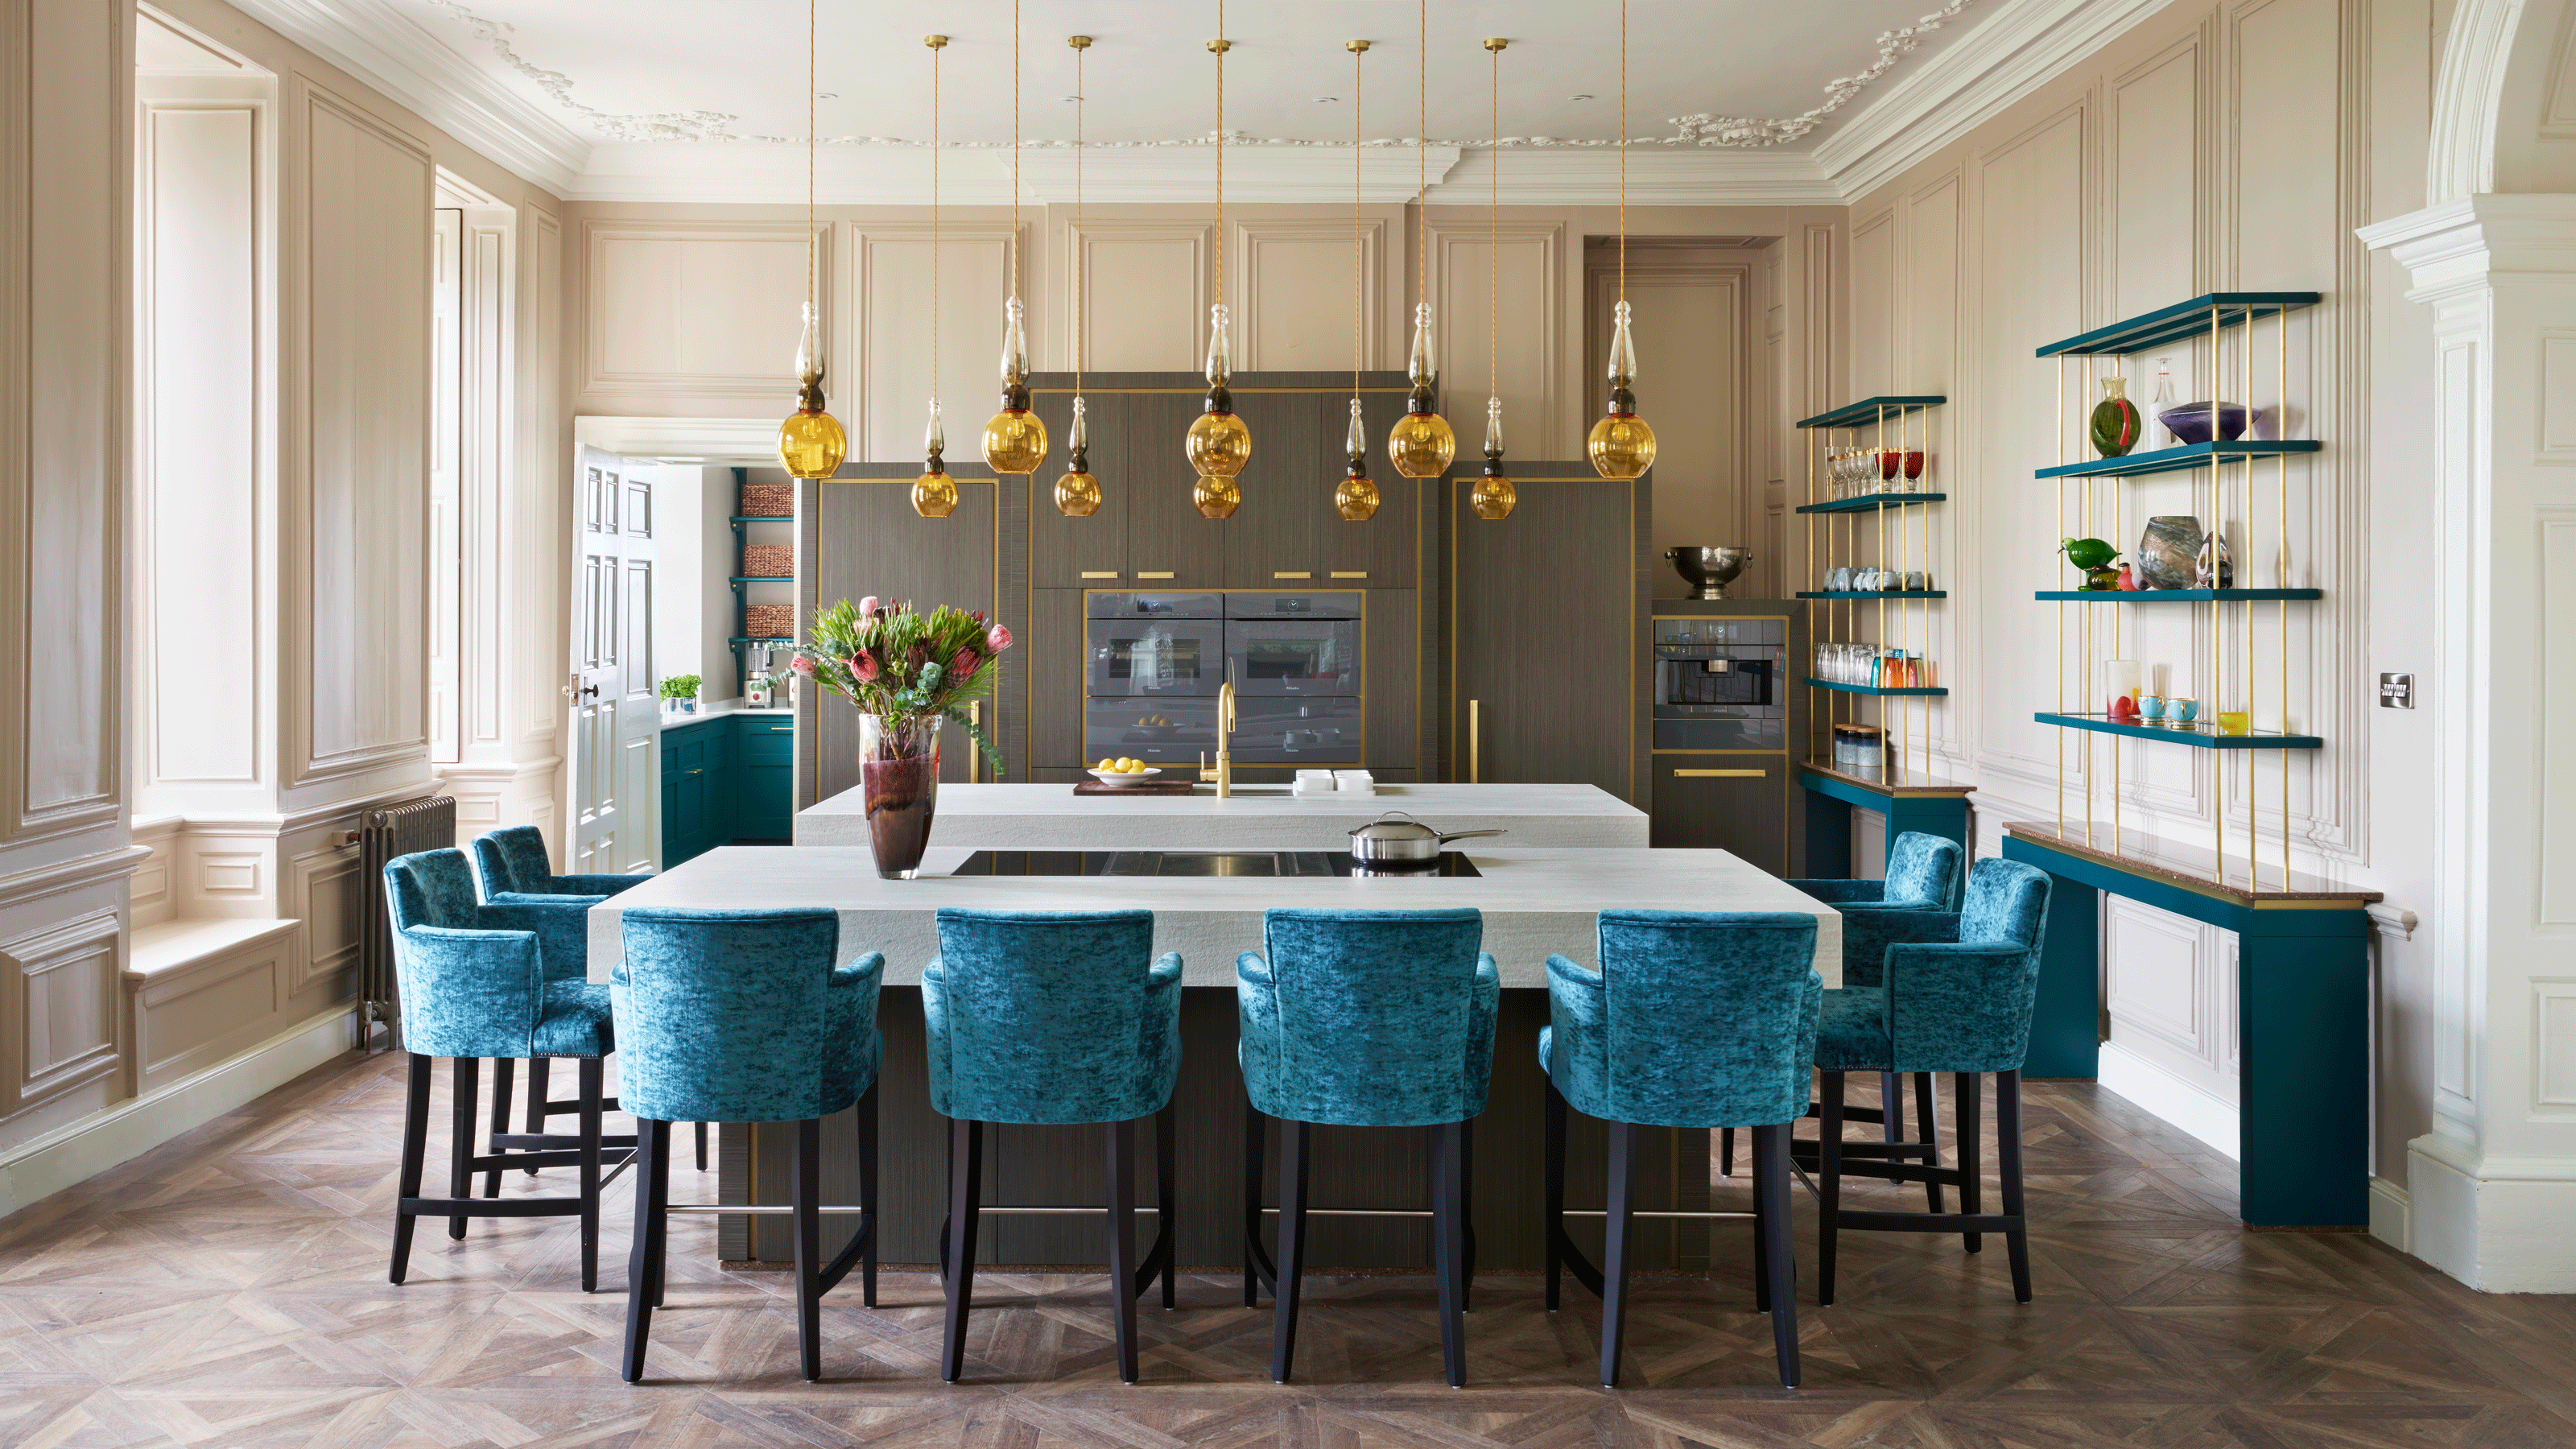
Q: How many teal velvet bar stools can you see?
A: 8